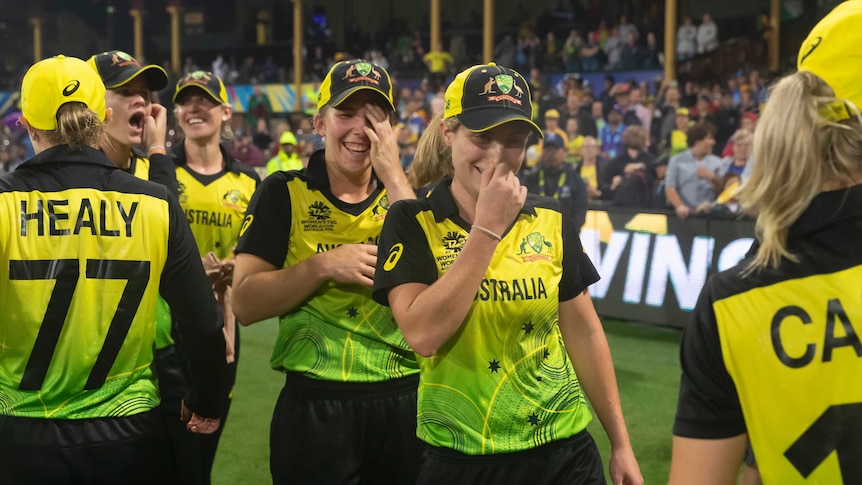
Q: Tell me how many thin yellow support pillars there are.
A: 8